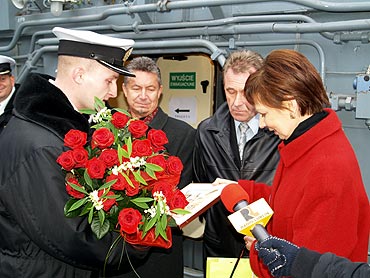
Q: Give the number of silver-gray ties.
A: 1